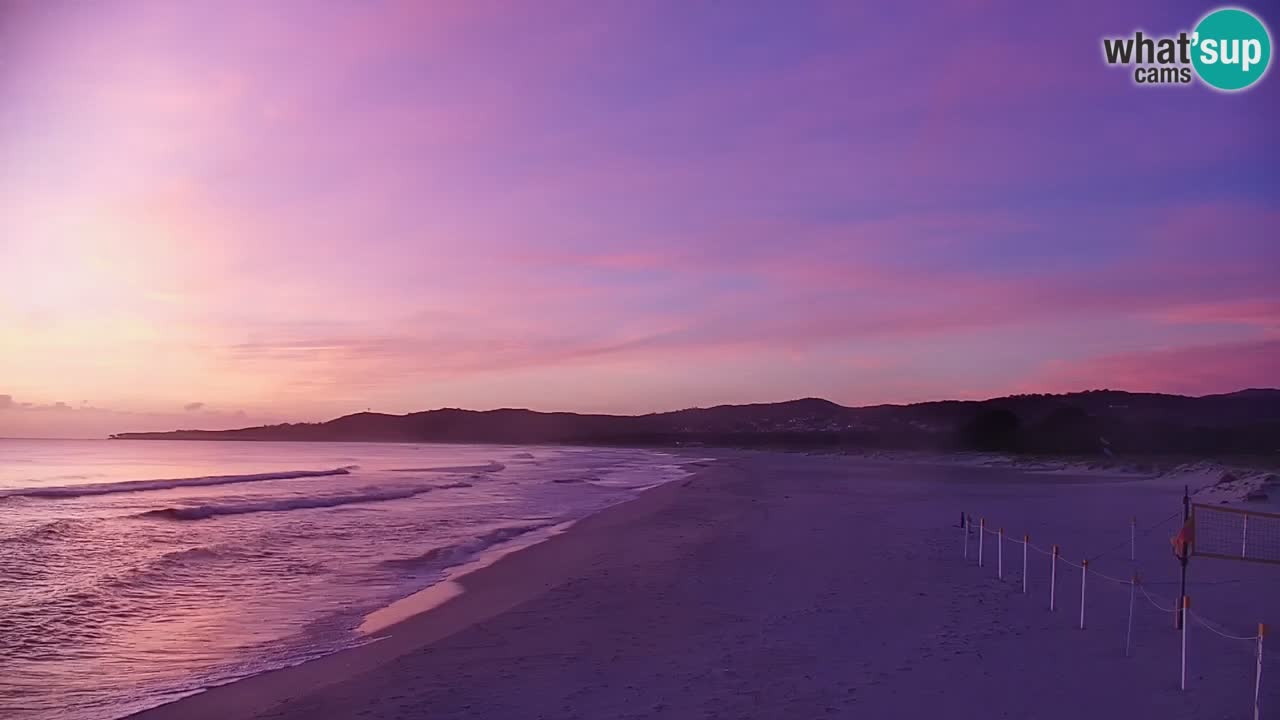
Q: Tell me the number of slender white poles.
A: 10